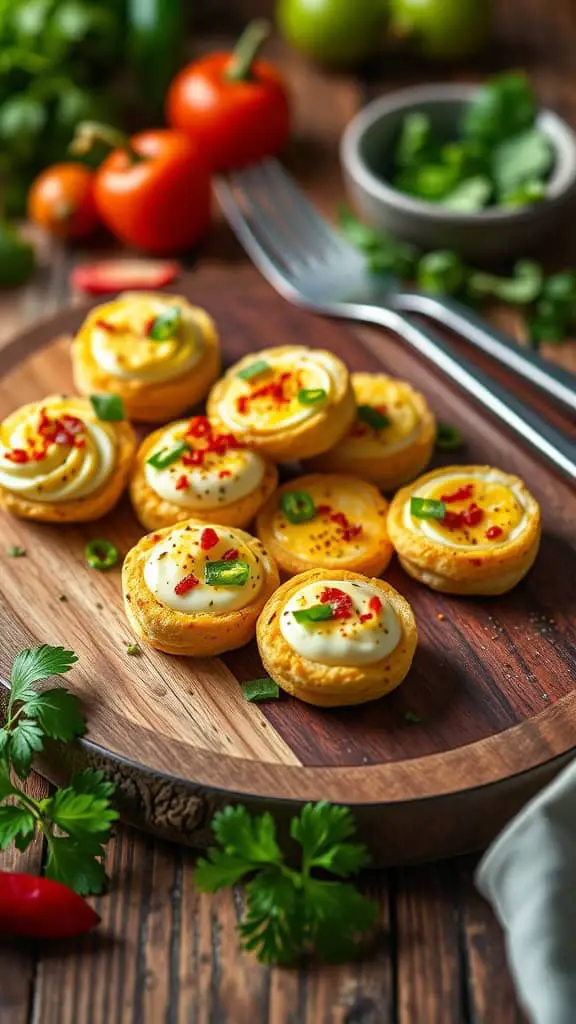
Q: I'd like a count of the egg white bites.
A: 9